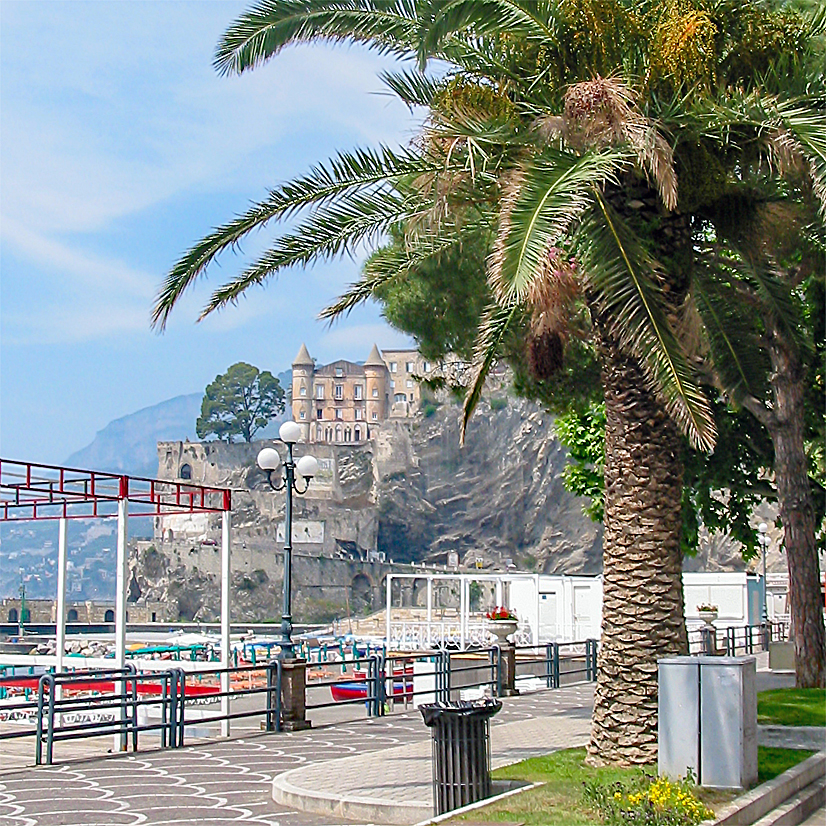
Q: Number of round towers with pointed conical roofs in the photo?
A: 2